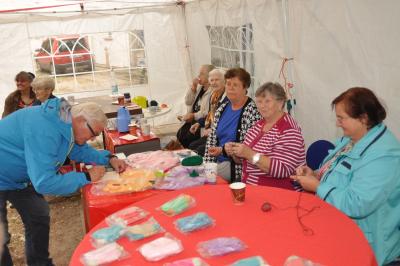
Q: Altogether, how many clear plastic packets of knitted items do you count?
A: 11